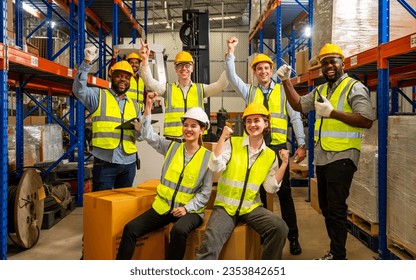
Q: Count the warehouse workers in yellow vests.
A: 7